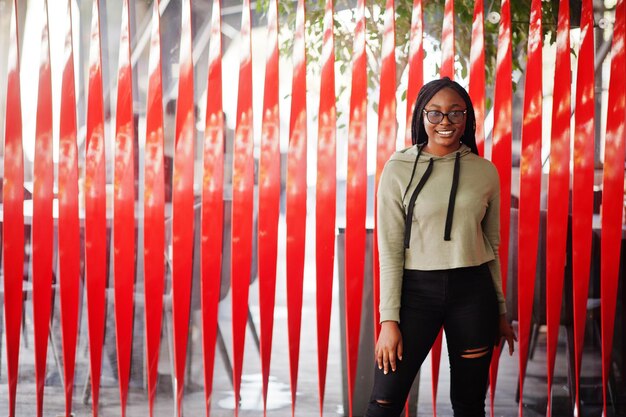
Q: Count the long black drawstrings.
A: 2